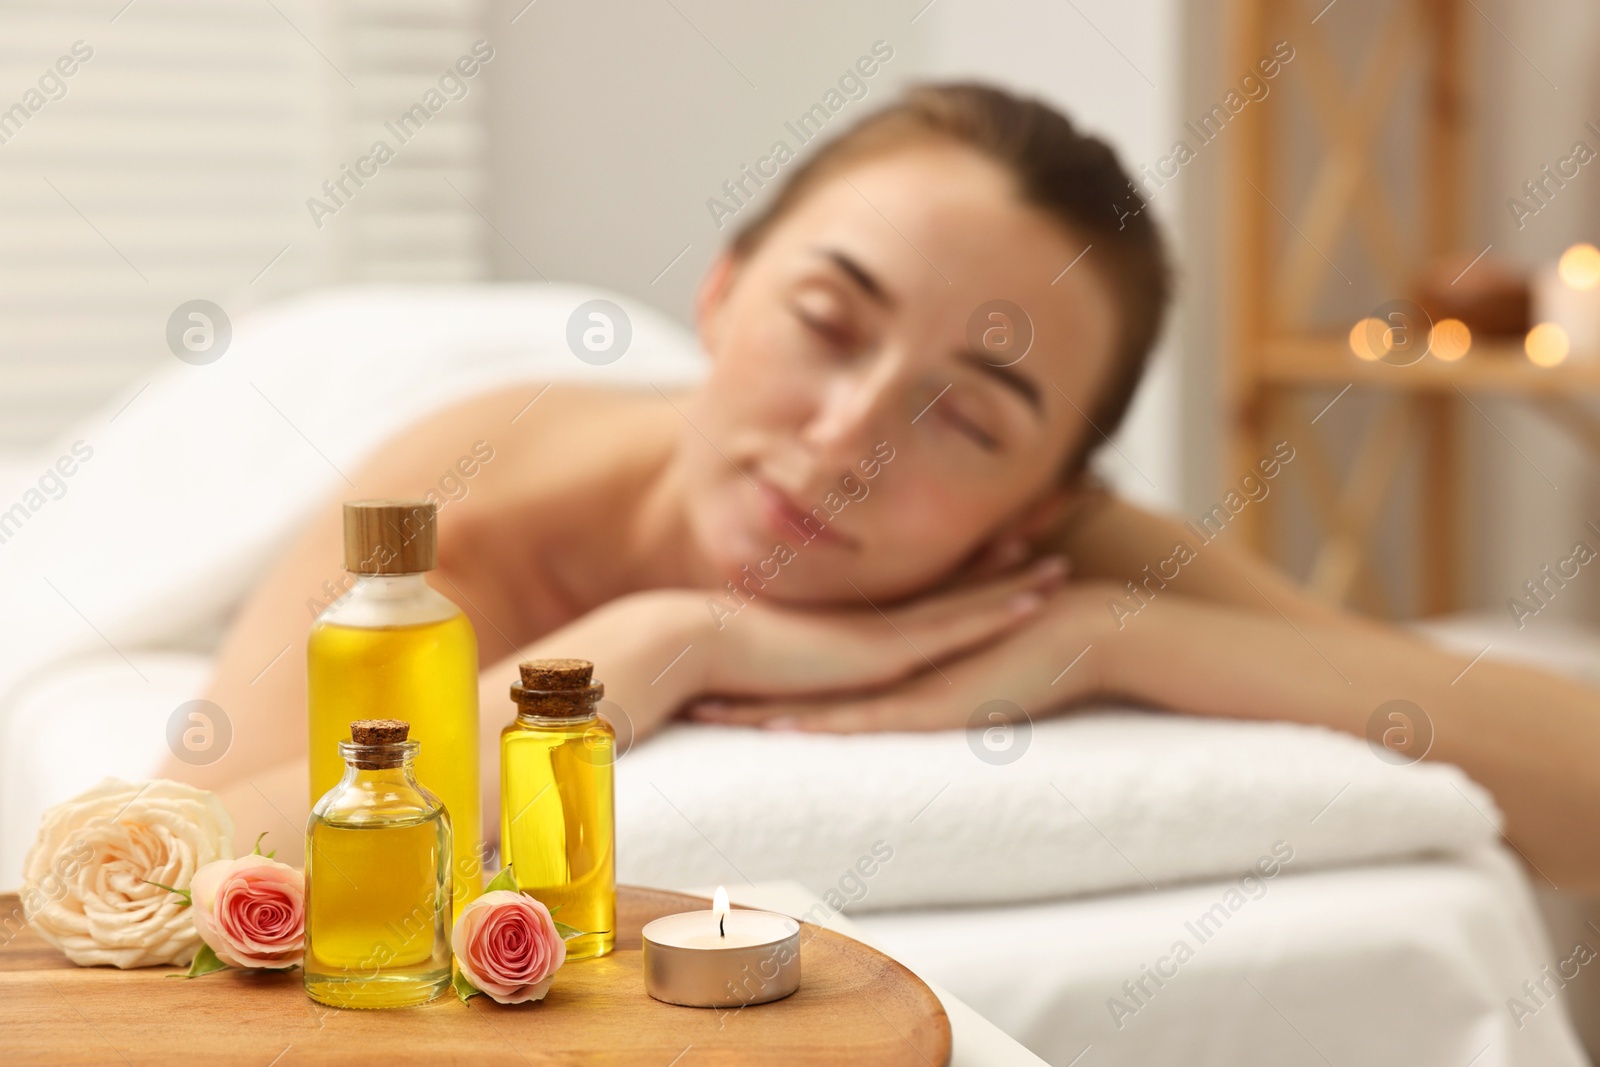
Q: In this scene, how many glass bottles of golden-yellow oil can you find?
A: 3